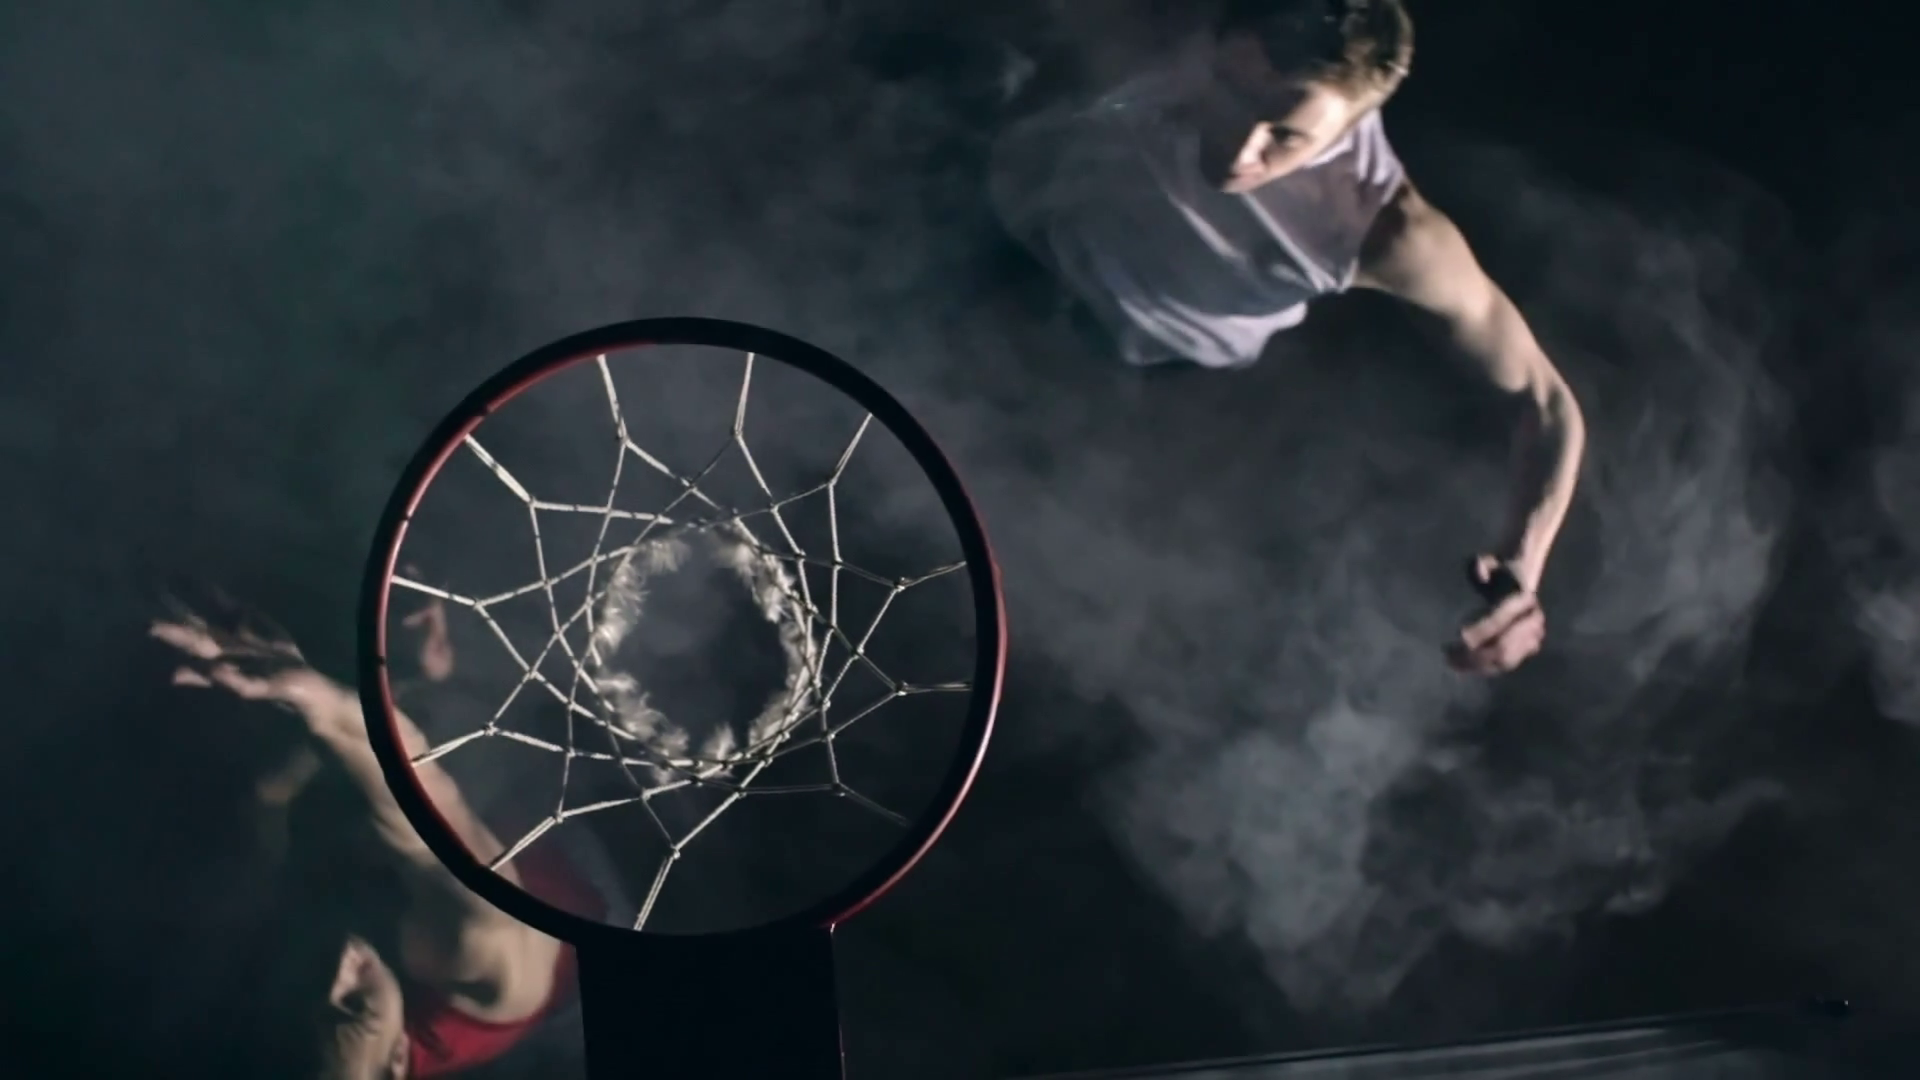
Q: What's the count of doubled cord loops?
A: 11